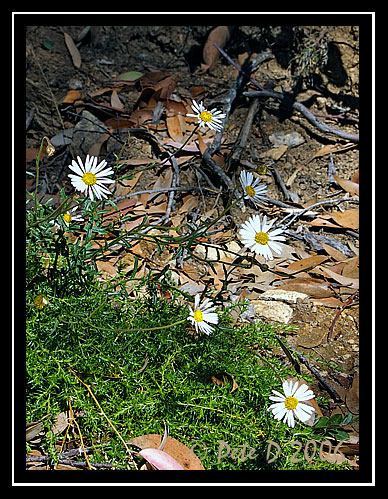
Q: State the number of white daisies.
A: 7